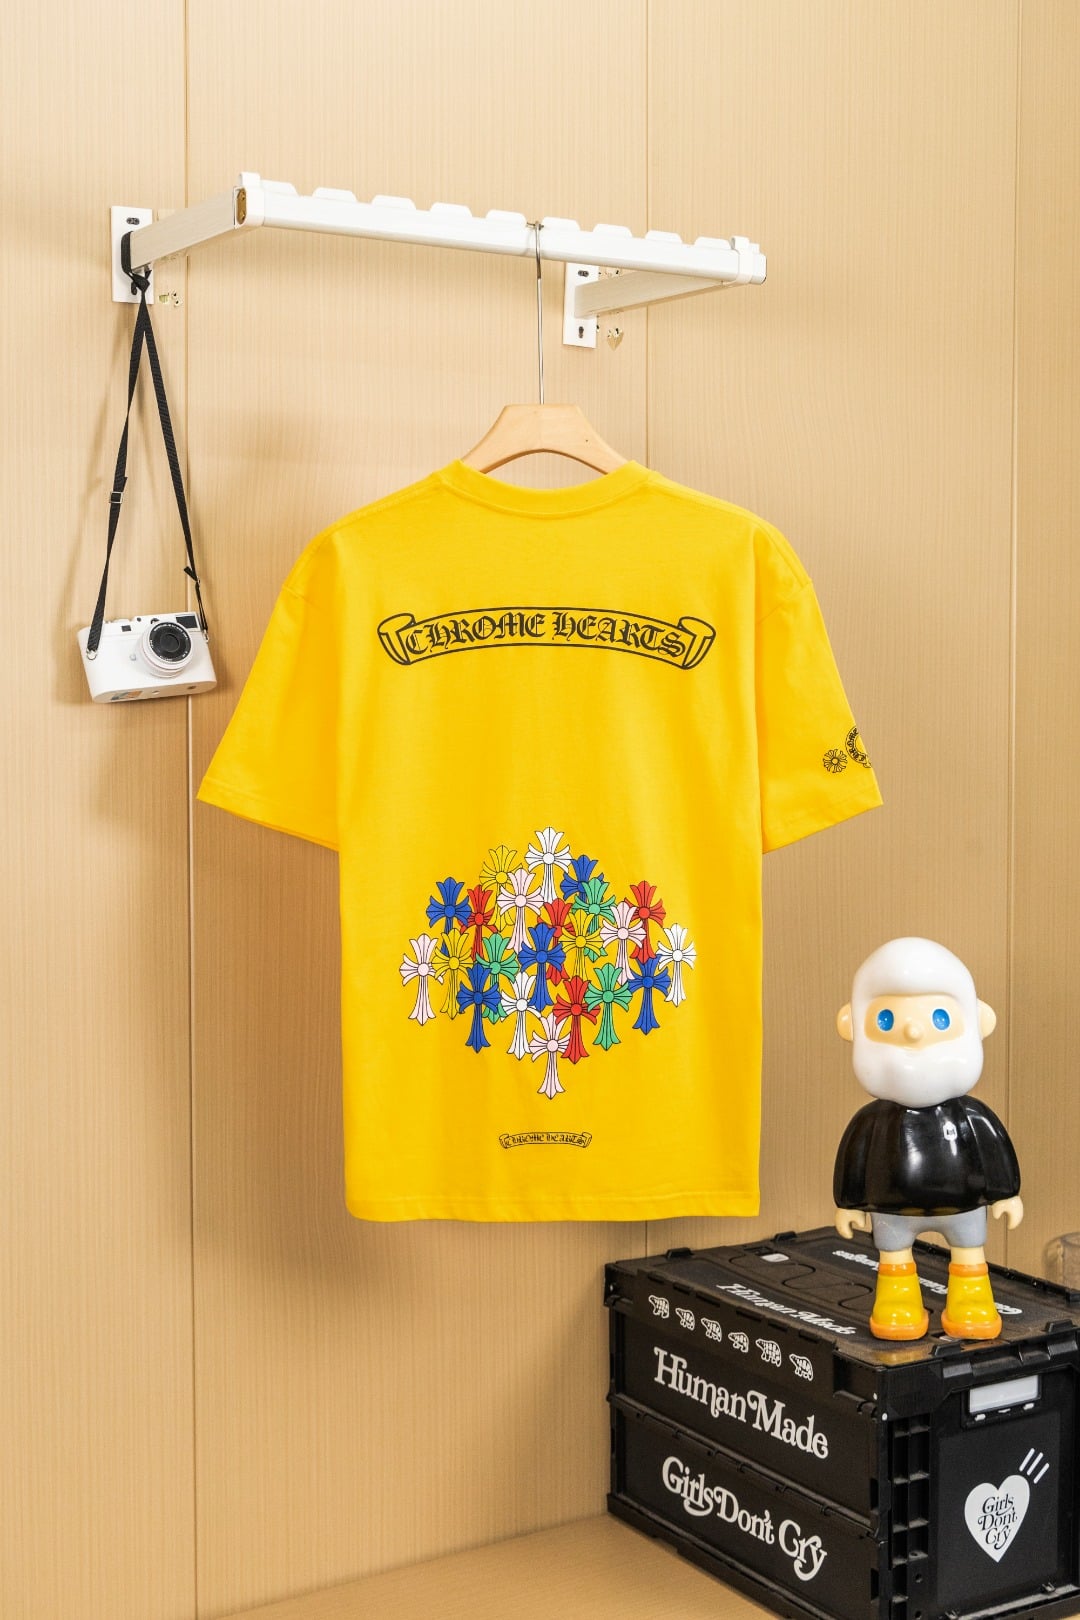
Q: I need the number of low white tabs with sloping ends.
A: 9